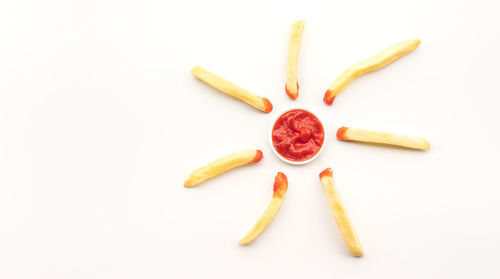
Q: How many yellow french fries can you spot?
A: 7